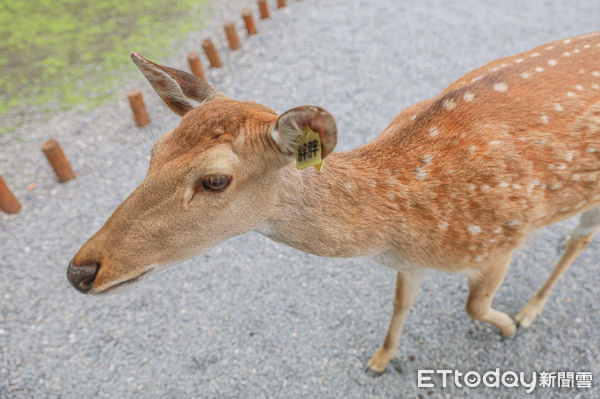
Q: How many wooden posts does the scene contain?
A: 9